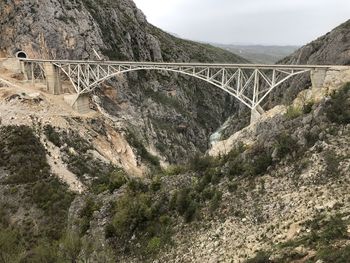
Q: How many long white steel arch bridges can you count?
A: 1